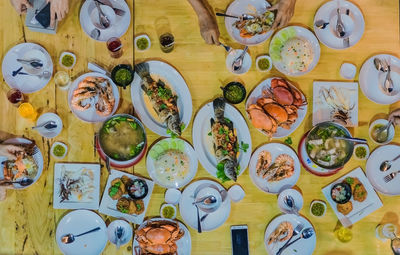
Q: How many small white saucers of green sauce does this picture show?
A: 7